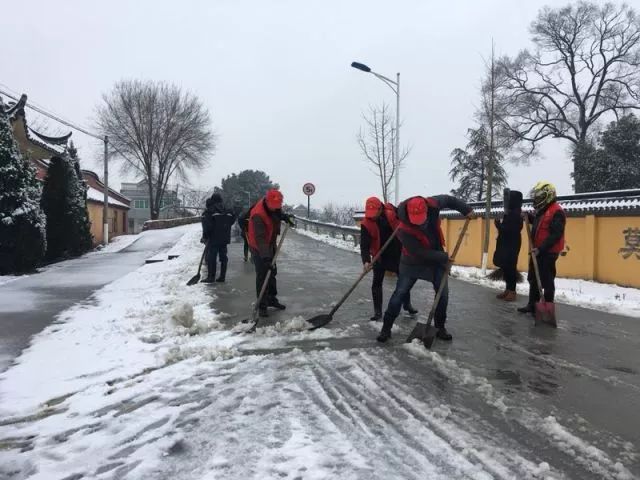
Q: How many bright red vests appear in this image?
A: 4